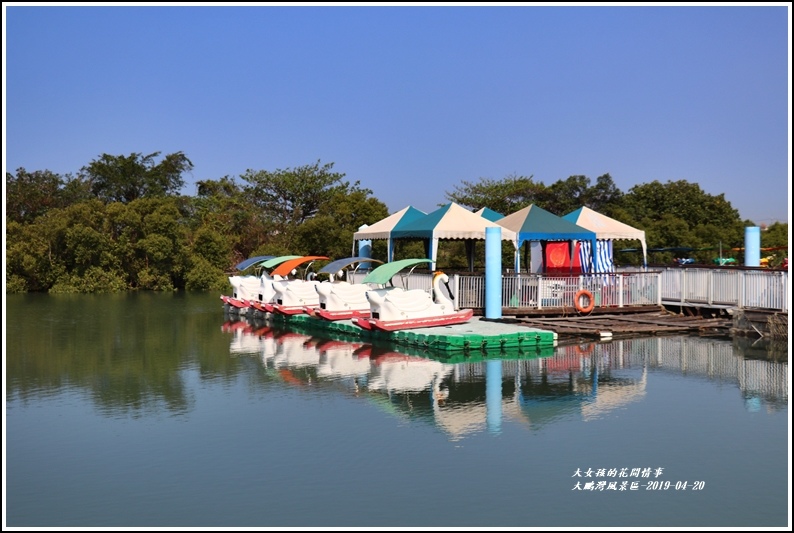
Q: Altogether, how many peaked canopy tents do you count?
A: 5